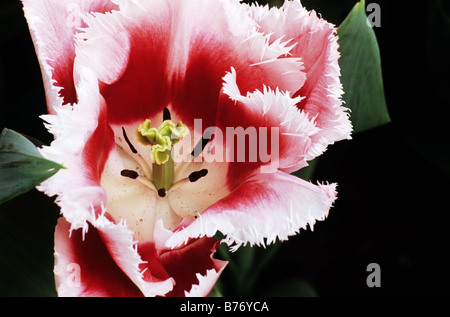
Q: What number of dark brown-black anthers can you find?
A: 6